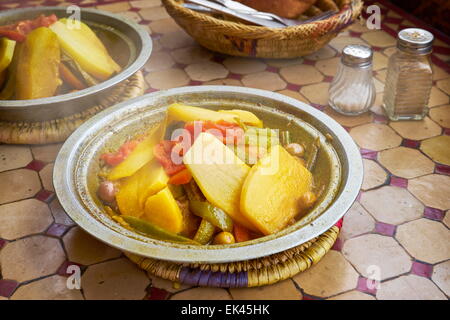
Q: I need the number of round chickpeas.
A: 4